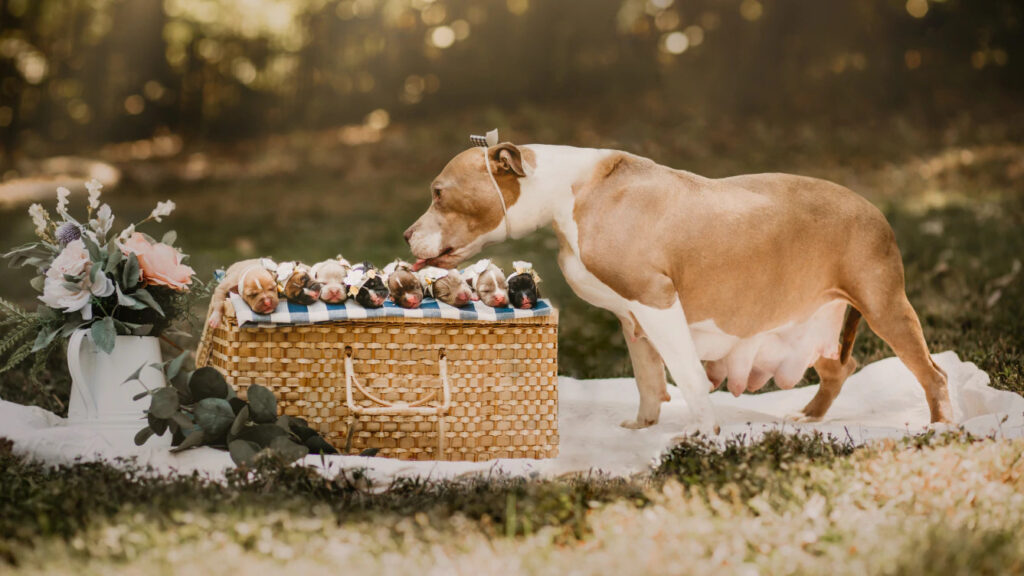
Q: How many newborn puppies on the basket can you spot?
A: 8